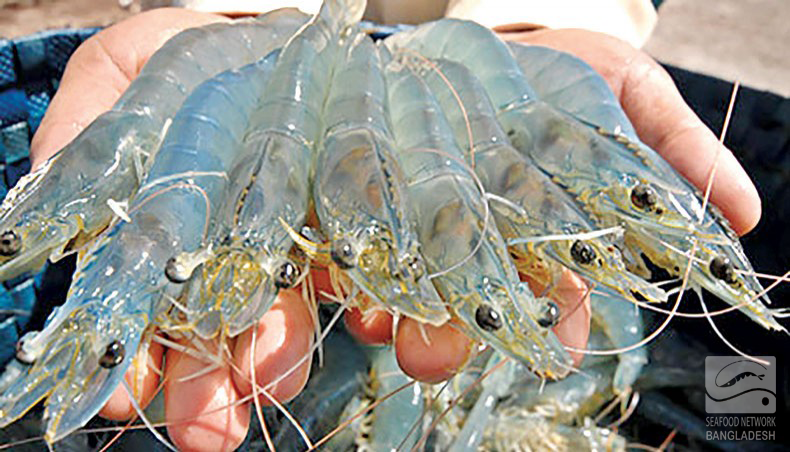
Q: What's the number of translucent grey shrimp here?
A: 8